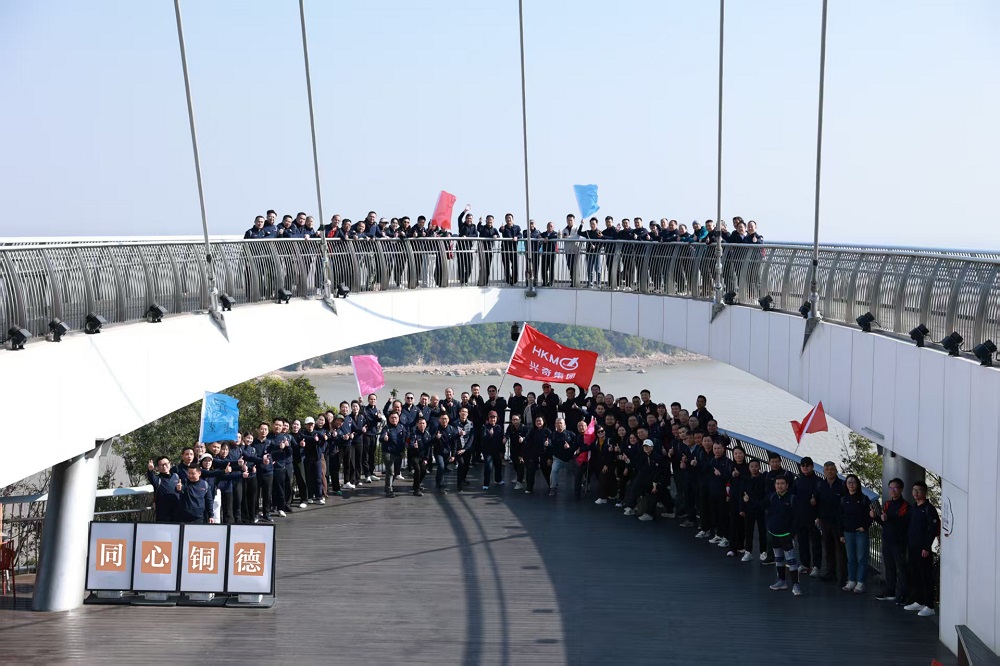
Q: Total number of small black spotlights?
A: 14